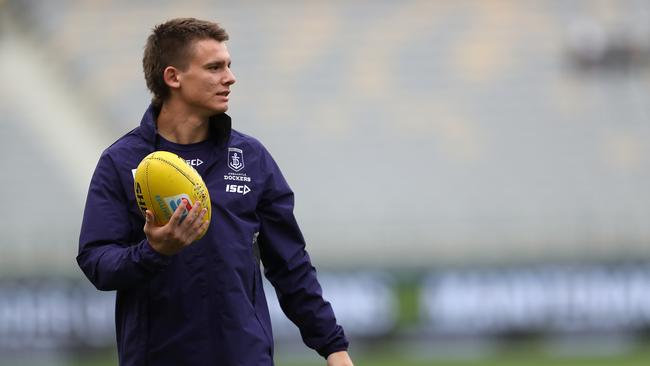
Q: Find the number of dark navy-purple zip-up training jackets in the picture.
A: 1